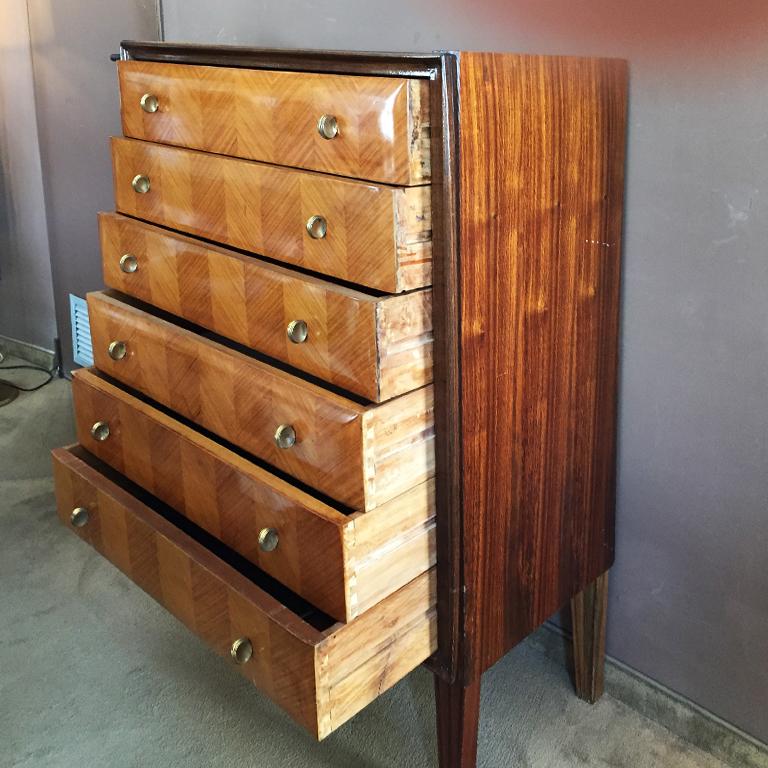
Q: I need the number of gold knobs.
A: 12